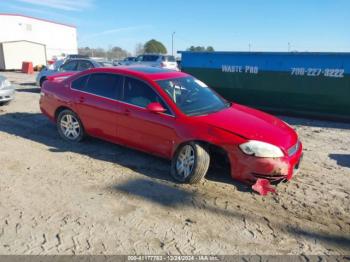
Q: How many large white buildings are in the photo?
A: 1